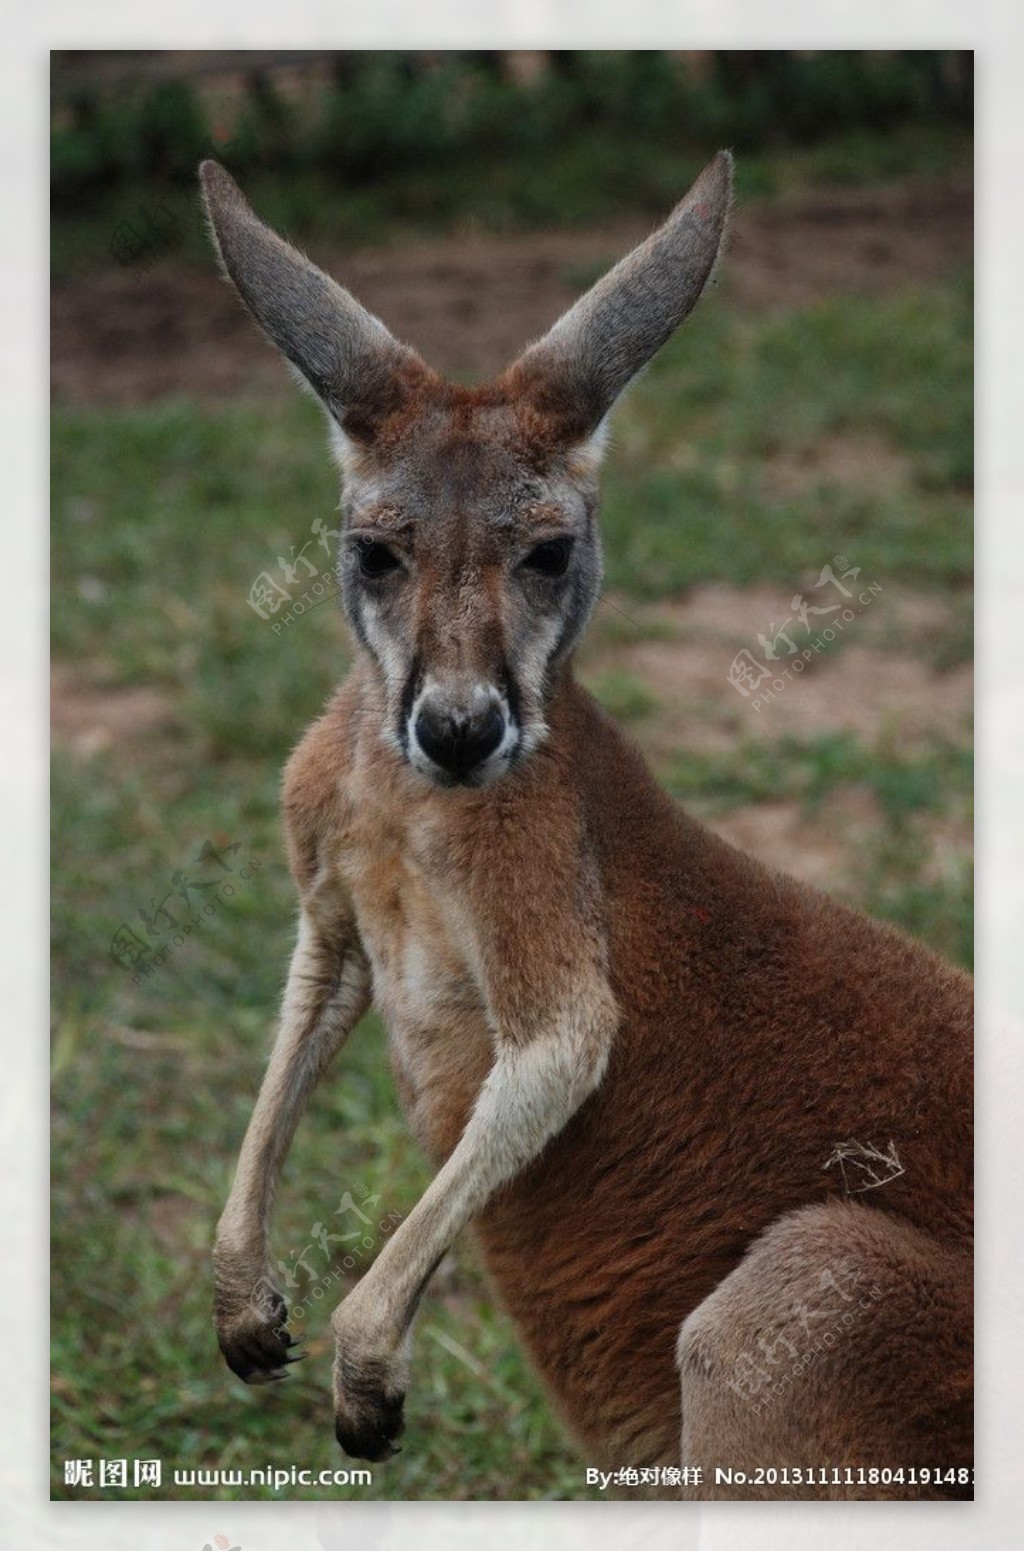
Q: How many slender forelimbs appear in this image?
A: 2